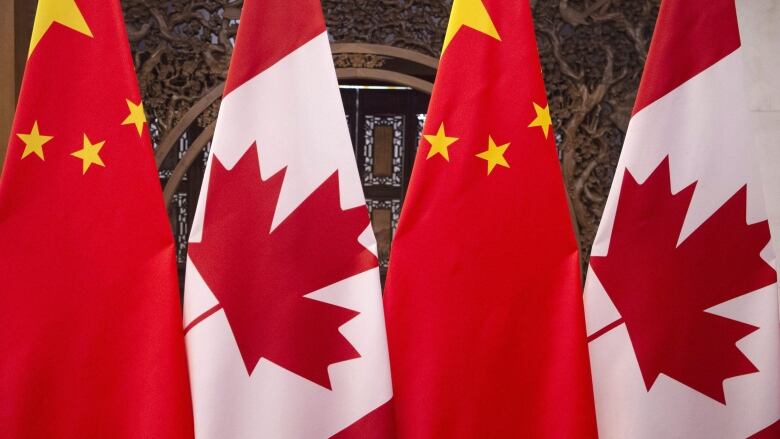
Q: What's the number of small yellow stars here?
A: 6